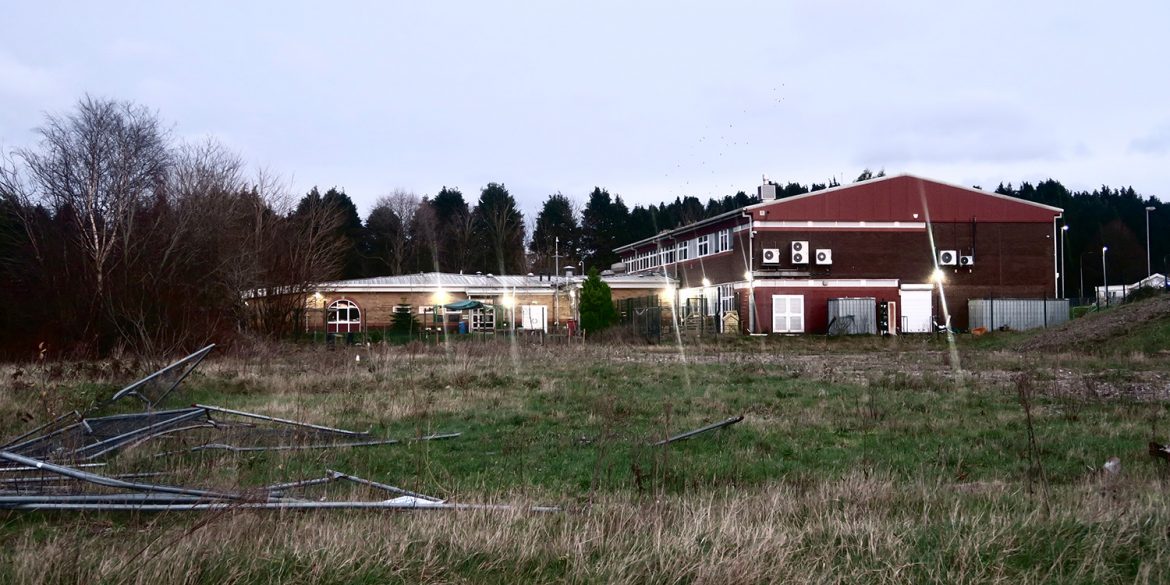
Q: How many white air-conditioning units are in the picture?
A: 5